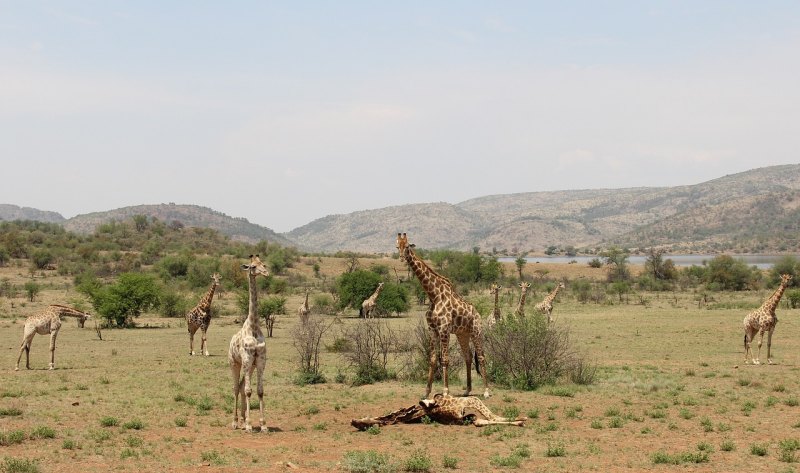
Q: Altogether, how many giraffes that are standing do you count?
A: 10